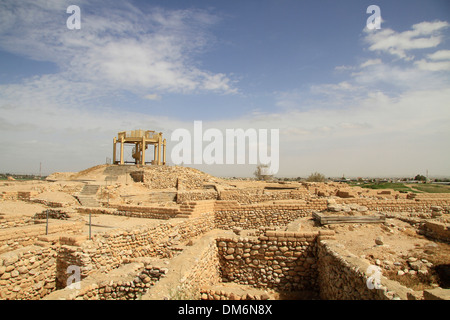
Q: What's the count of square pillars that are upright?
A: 6